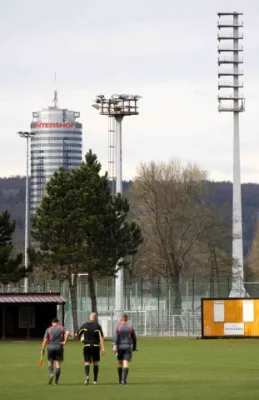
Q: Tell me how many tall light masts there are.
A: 3